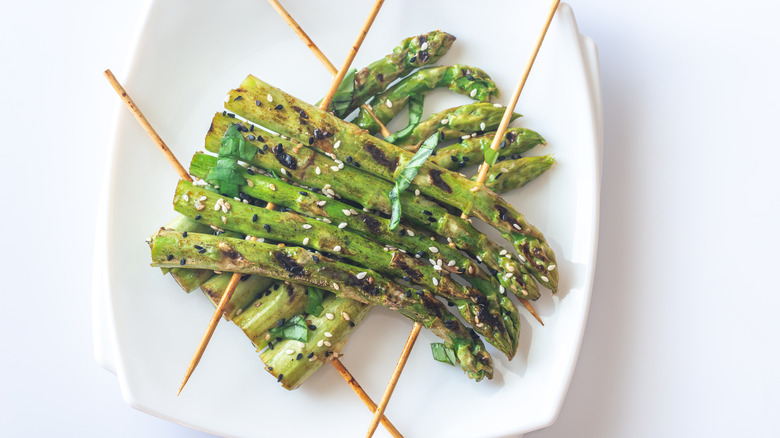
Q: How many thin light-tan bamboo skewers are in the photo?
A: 4